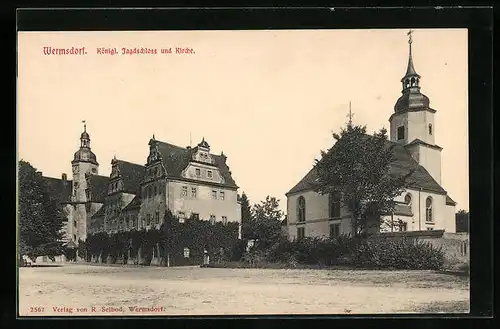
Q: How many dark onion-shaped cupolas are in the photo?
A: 2